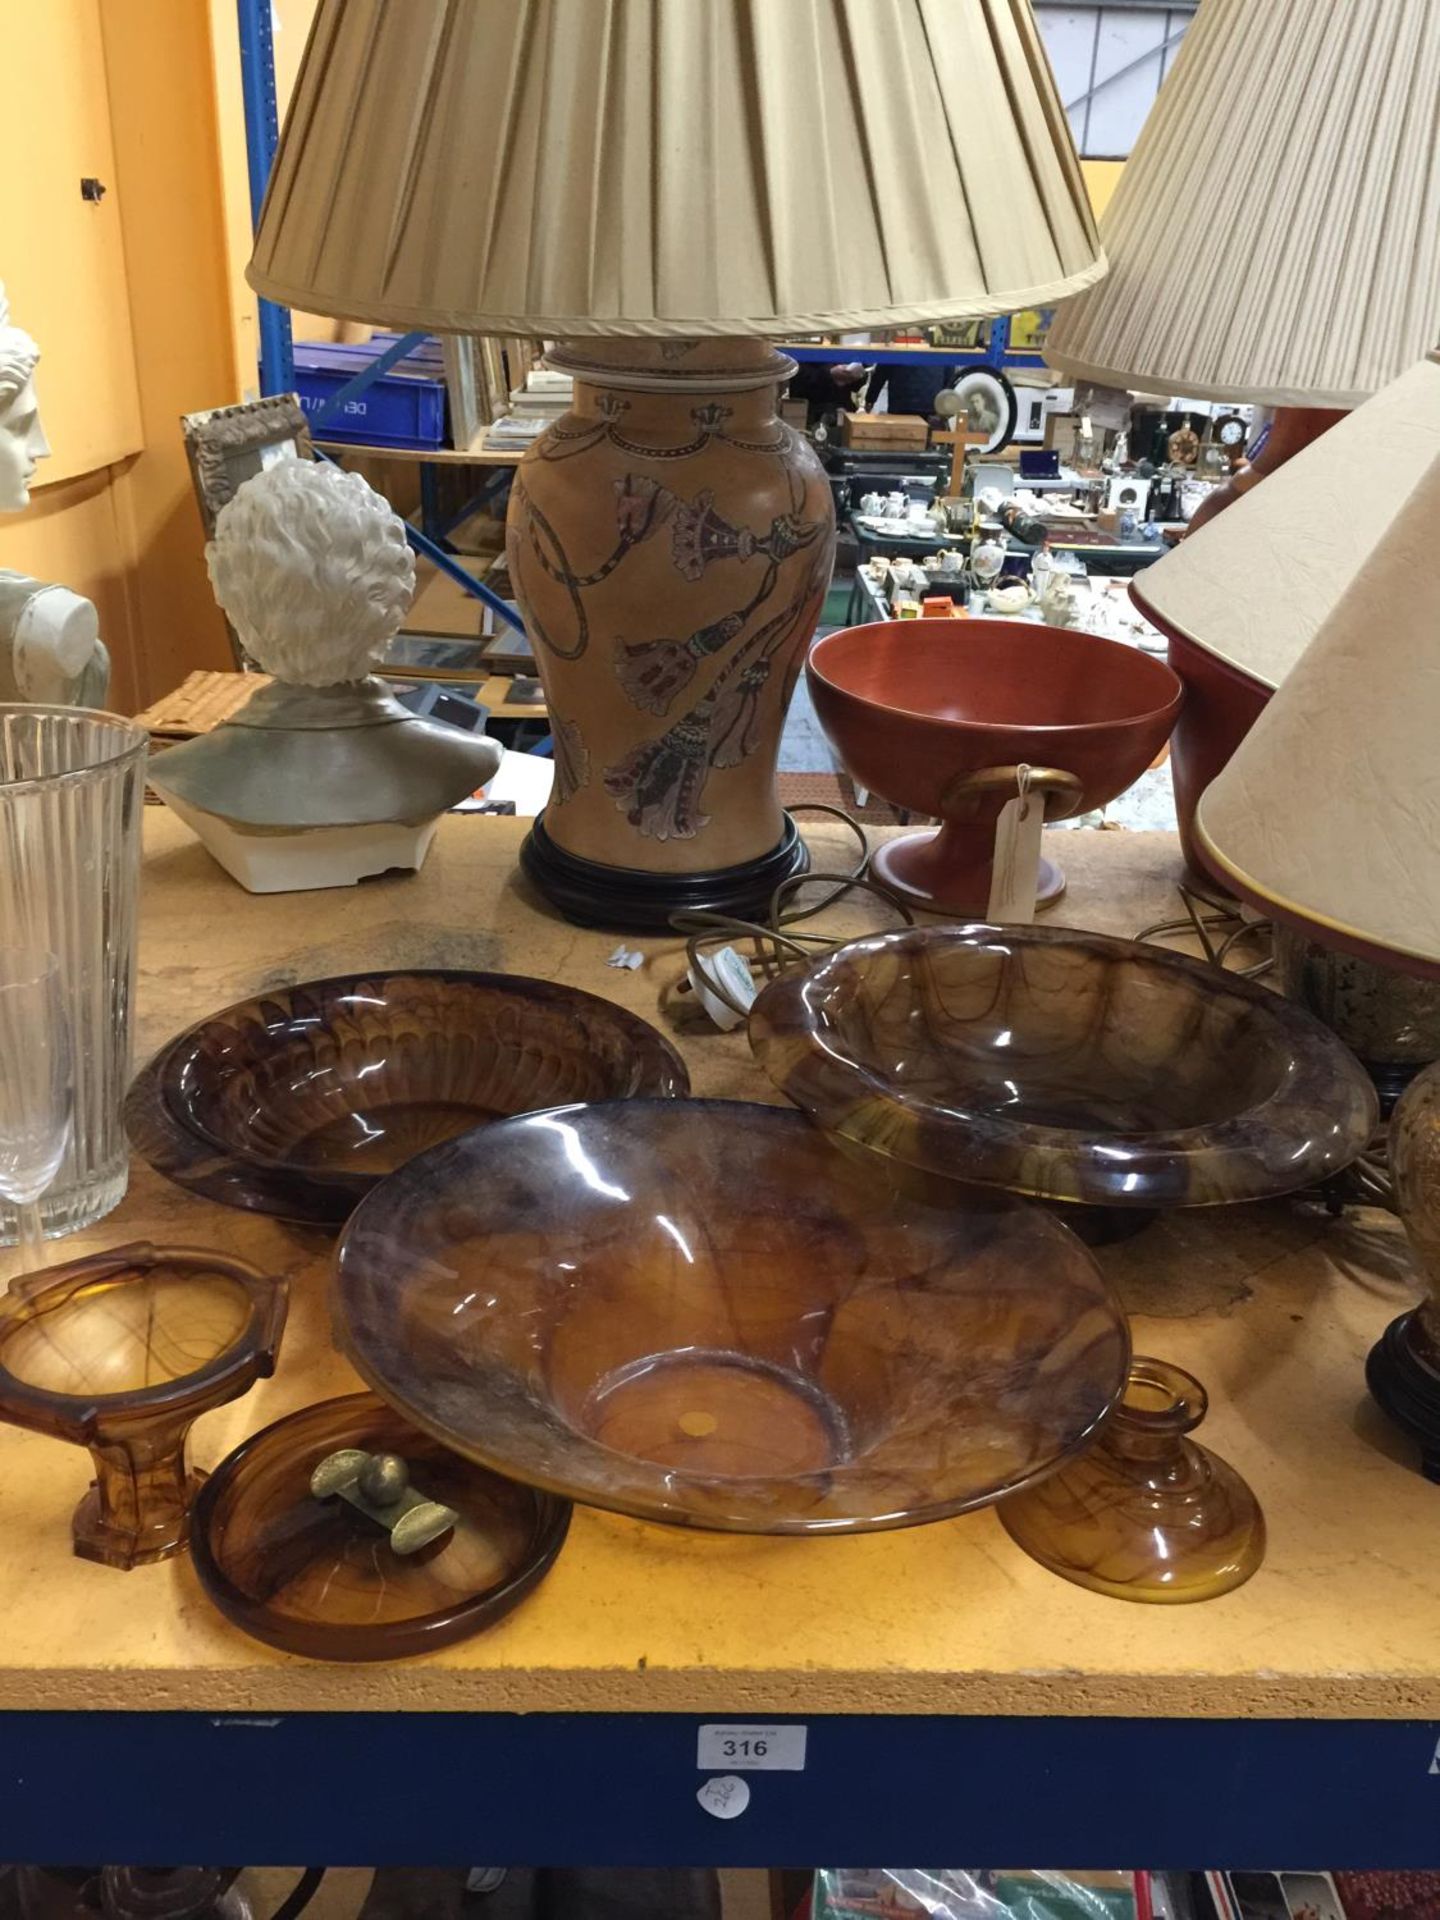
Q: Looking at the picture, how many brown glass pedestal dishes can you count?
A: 1